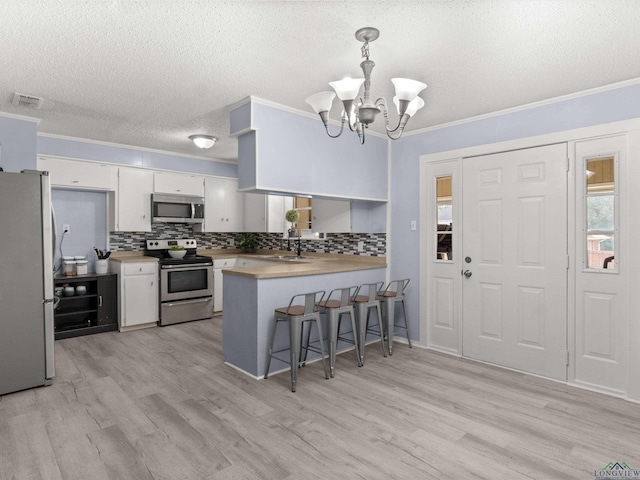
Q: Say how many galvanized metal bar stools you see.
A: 4